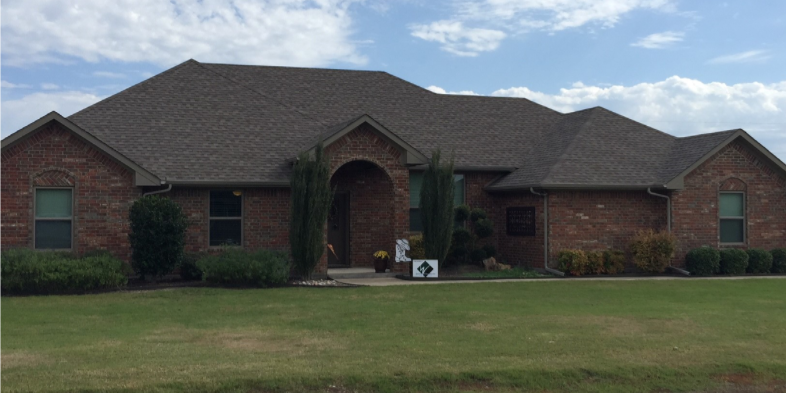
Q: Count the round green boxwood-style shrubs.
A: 4